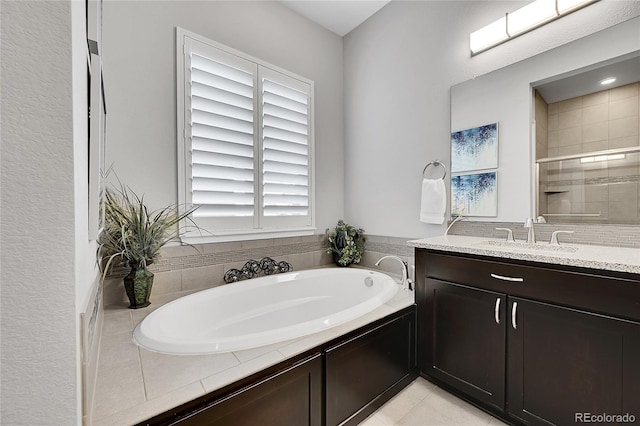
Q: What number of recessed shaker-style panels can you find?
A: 4